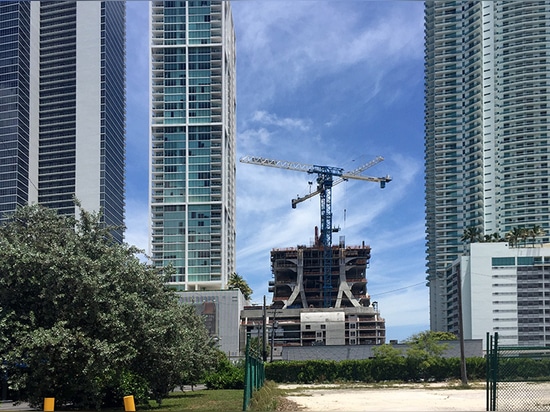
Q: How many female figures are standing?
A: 0